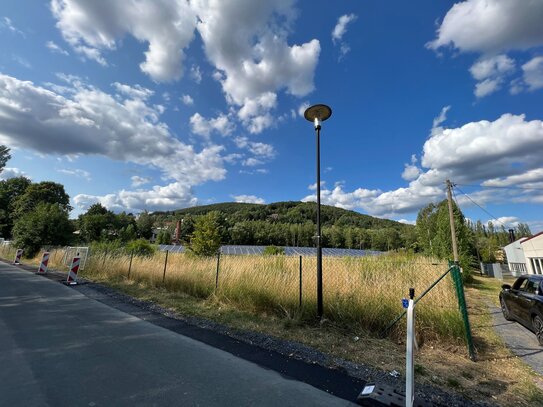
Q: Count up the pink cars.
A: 0